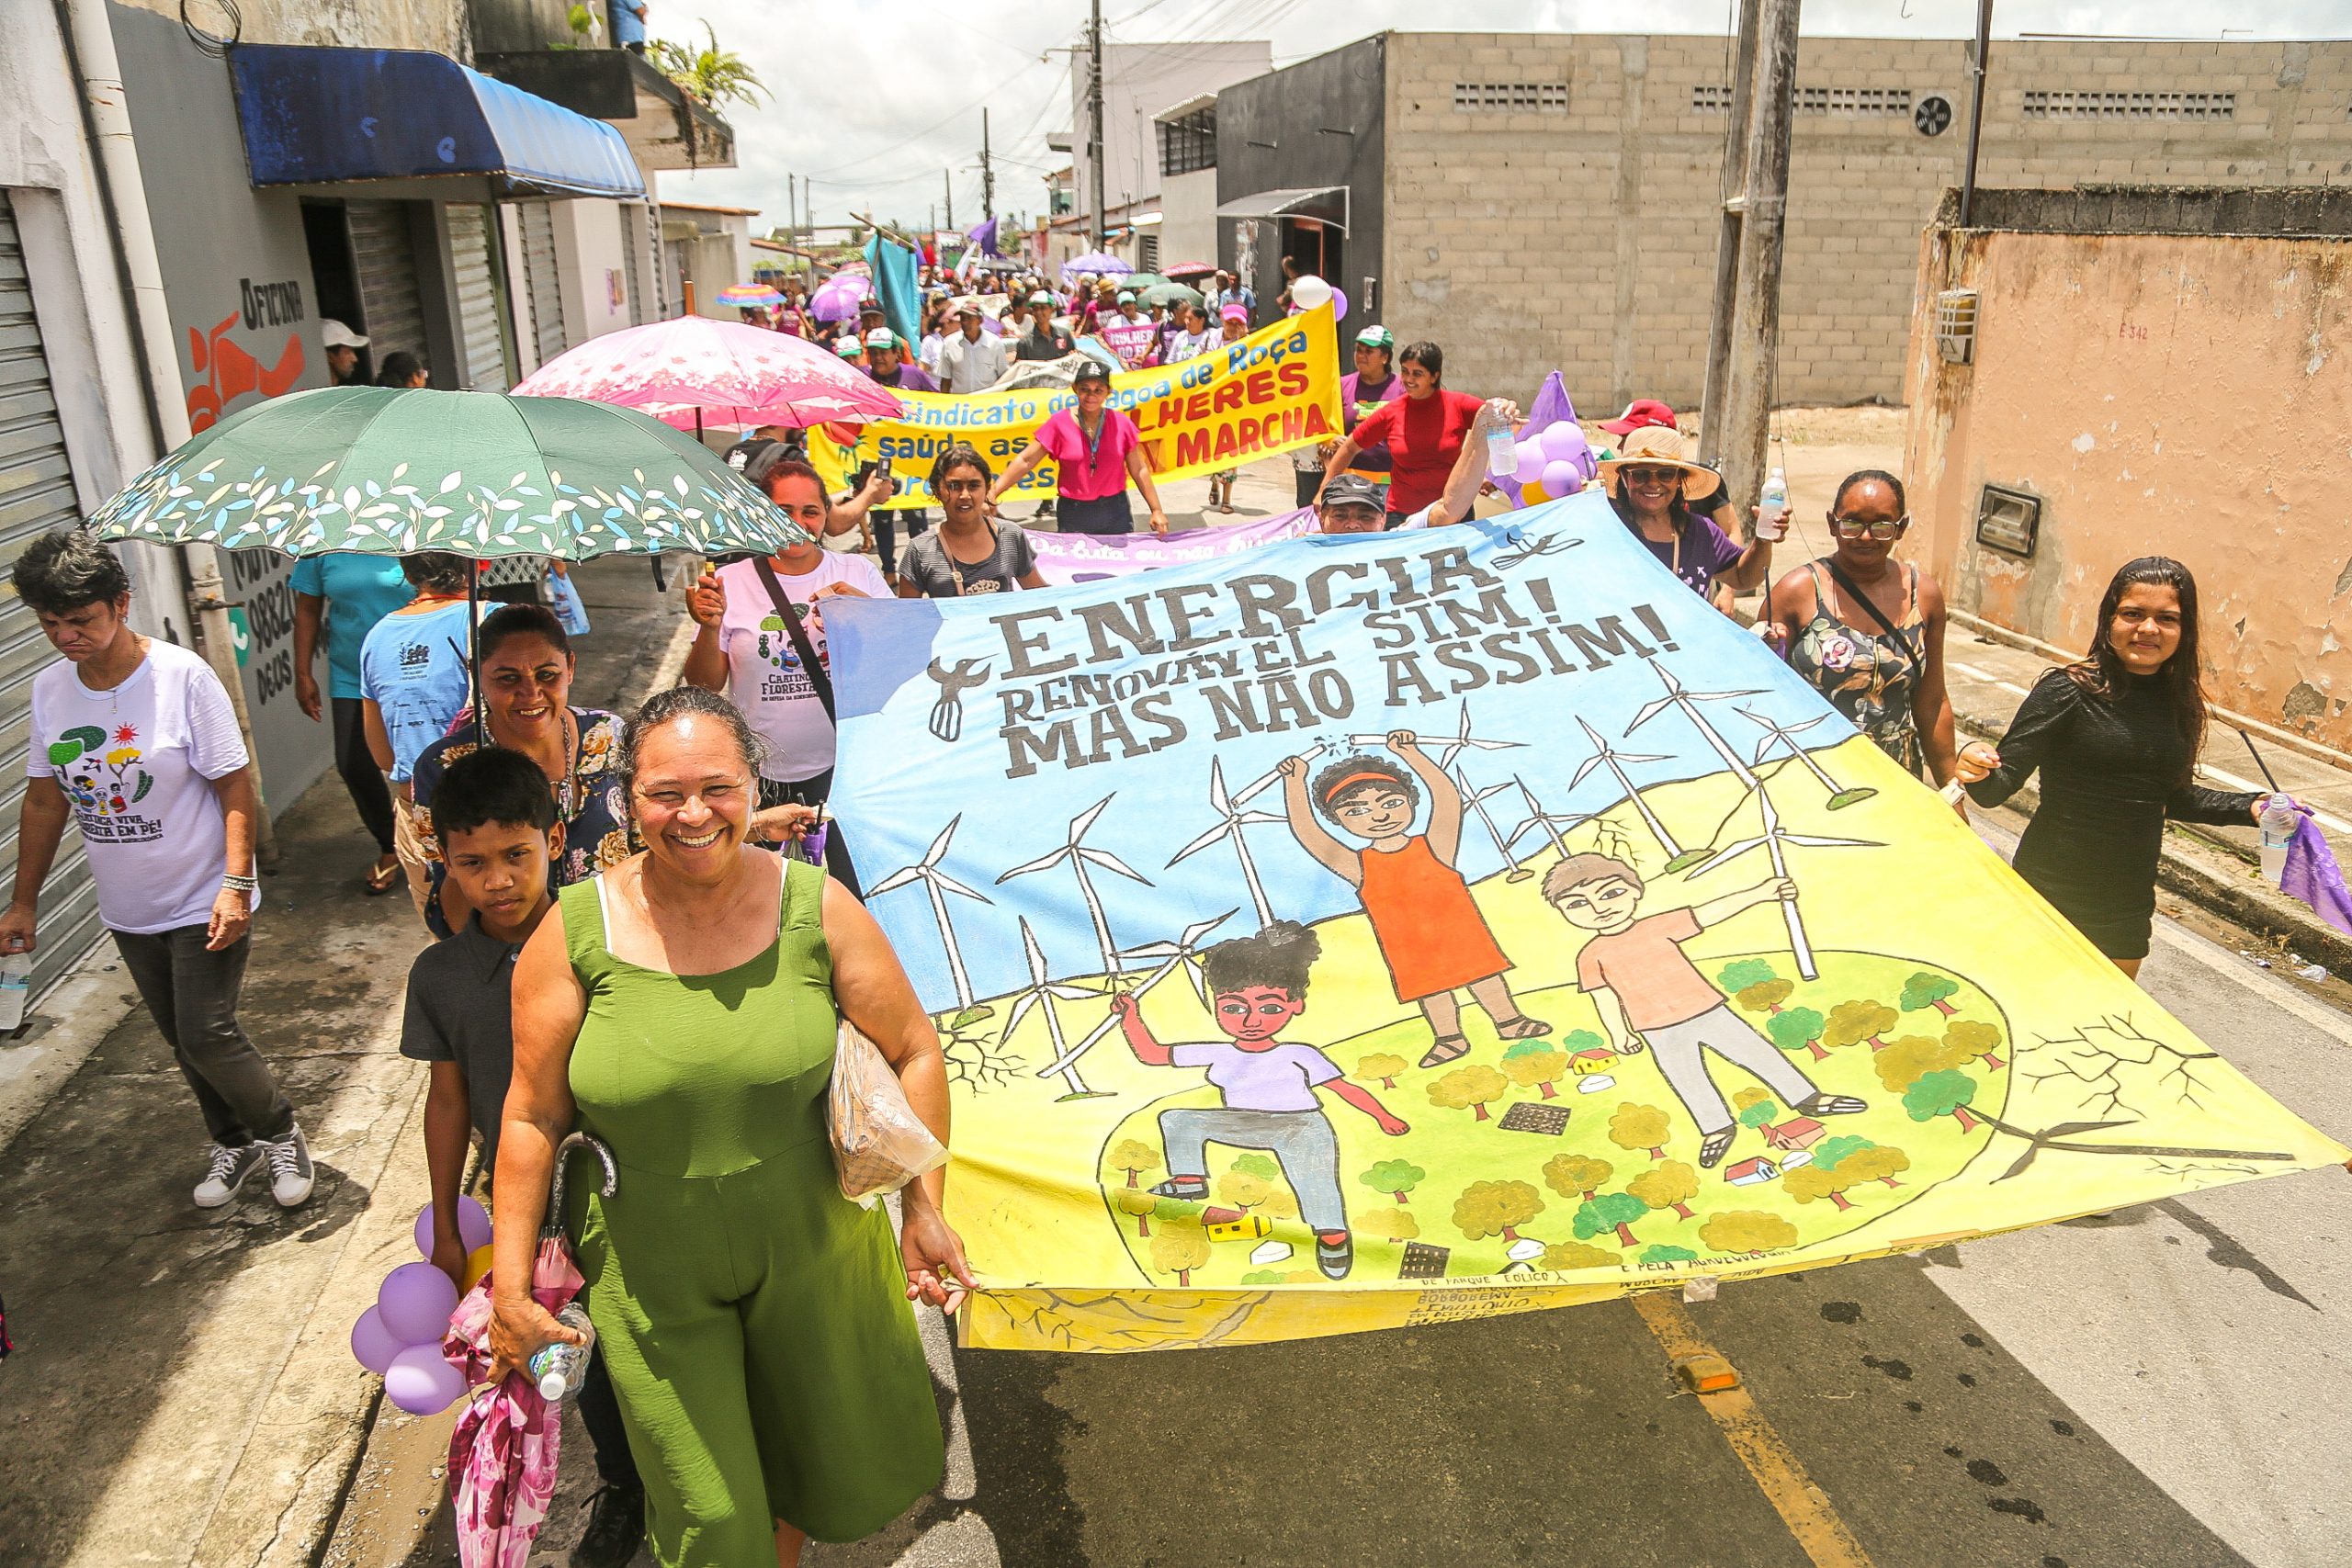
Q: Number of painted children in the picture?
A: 3